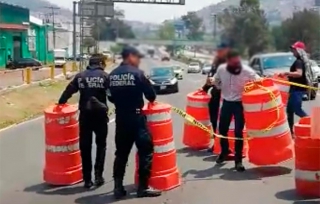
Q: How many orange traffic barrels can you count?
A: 7